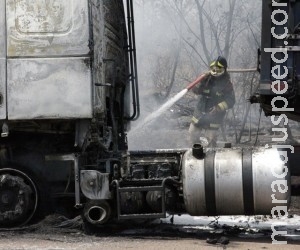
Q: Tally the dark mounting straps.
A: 2